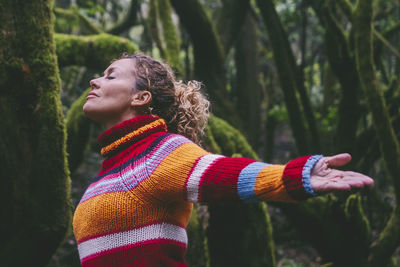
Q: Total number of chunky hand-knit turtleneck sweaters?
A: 1